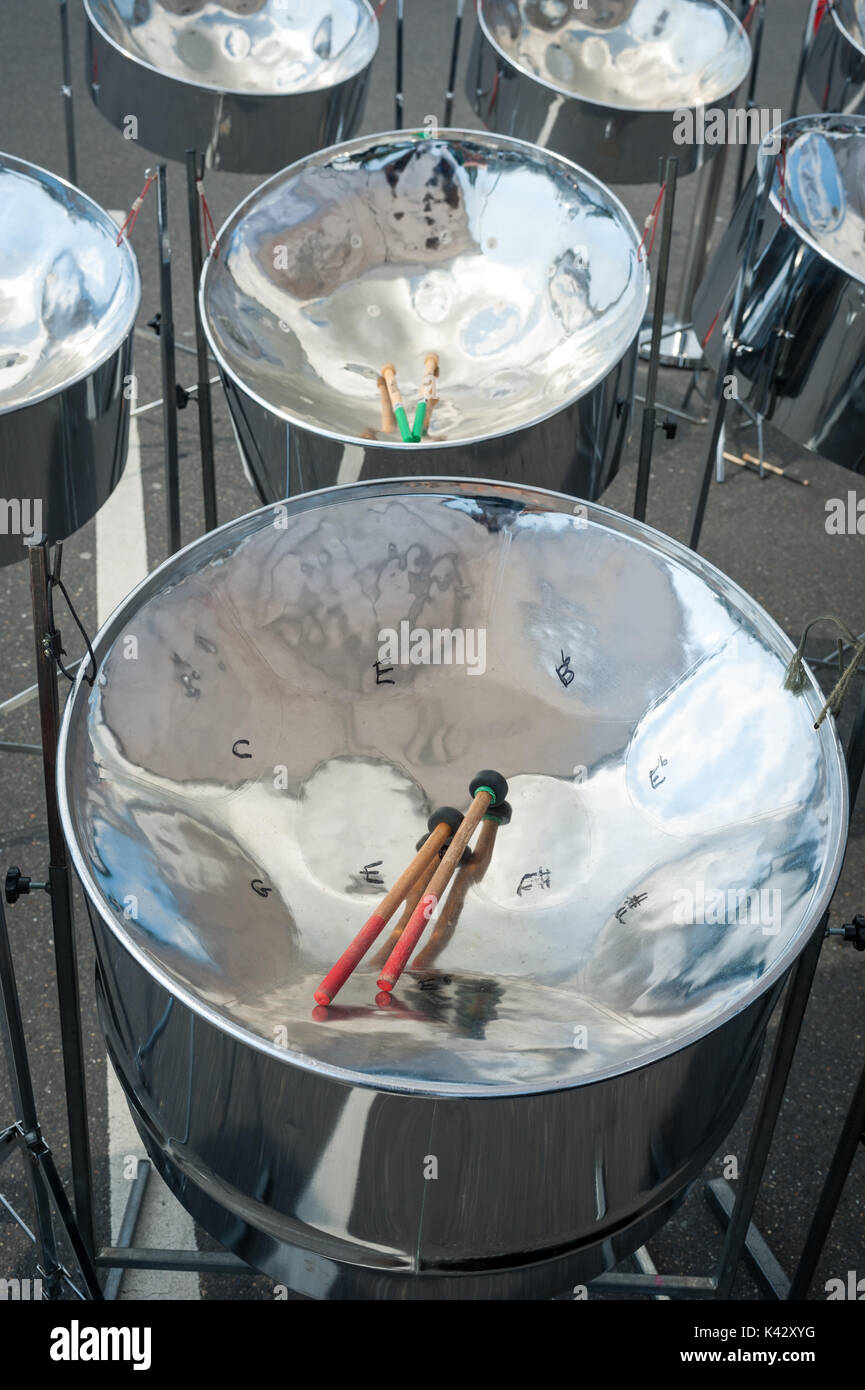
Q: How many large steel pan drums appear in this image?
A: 7